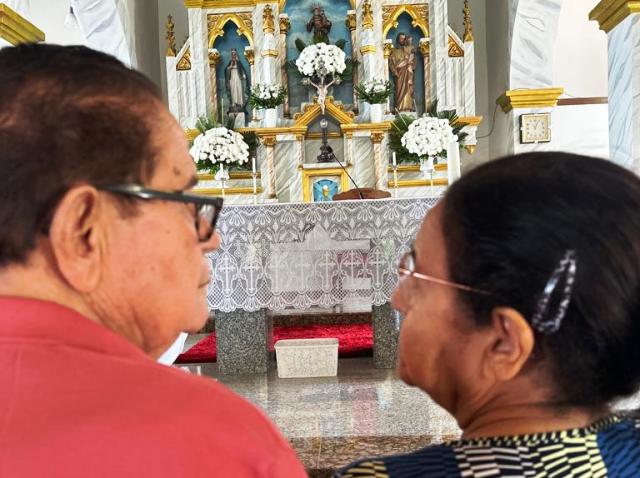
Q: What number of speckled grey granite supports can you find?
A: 2